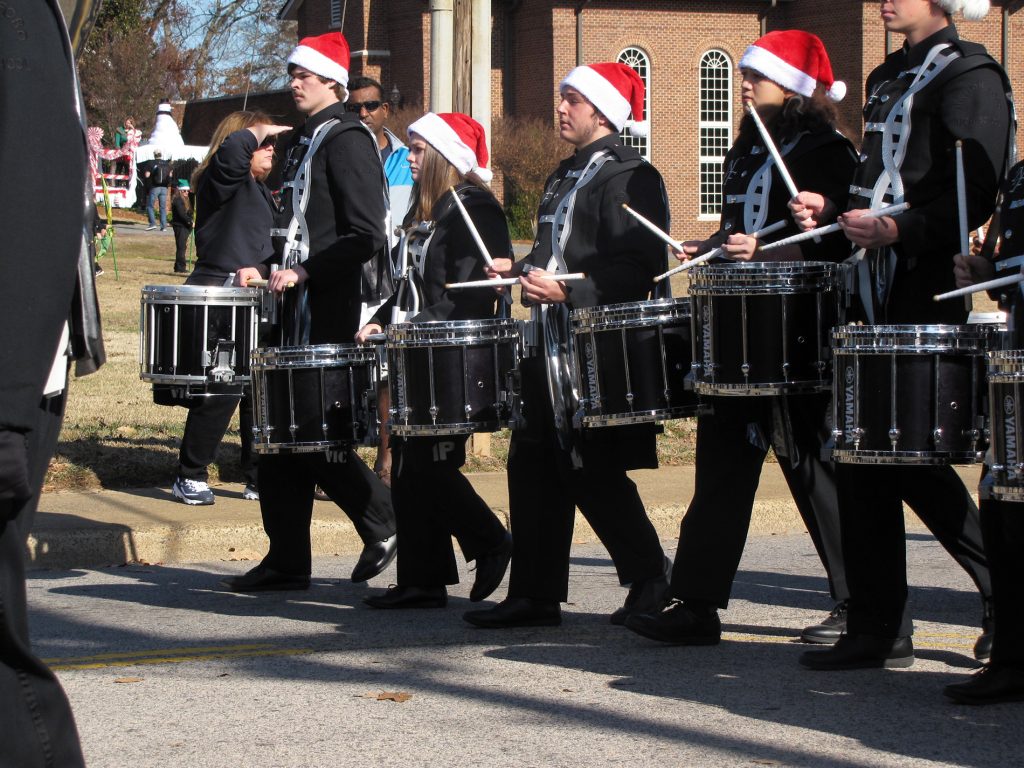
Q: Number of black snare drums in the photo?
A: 7